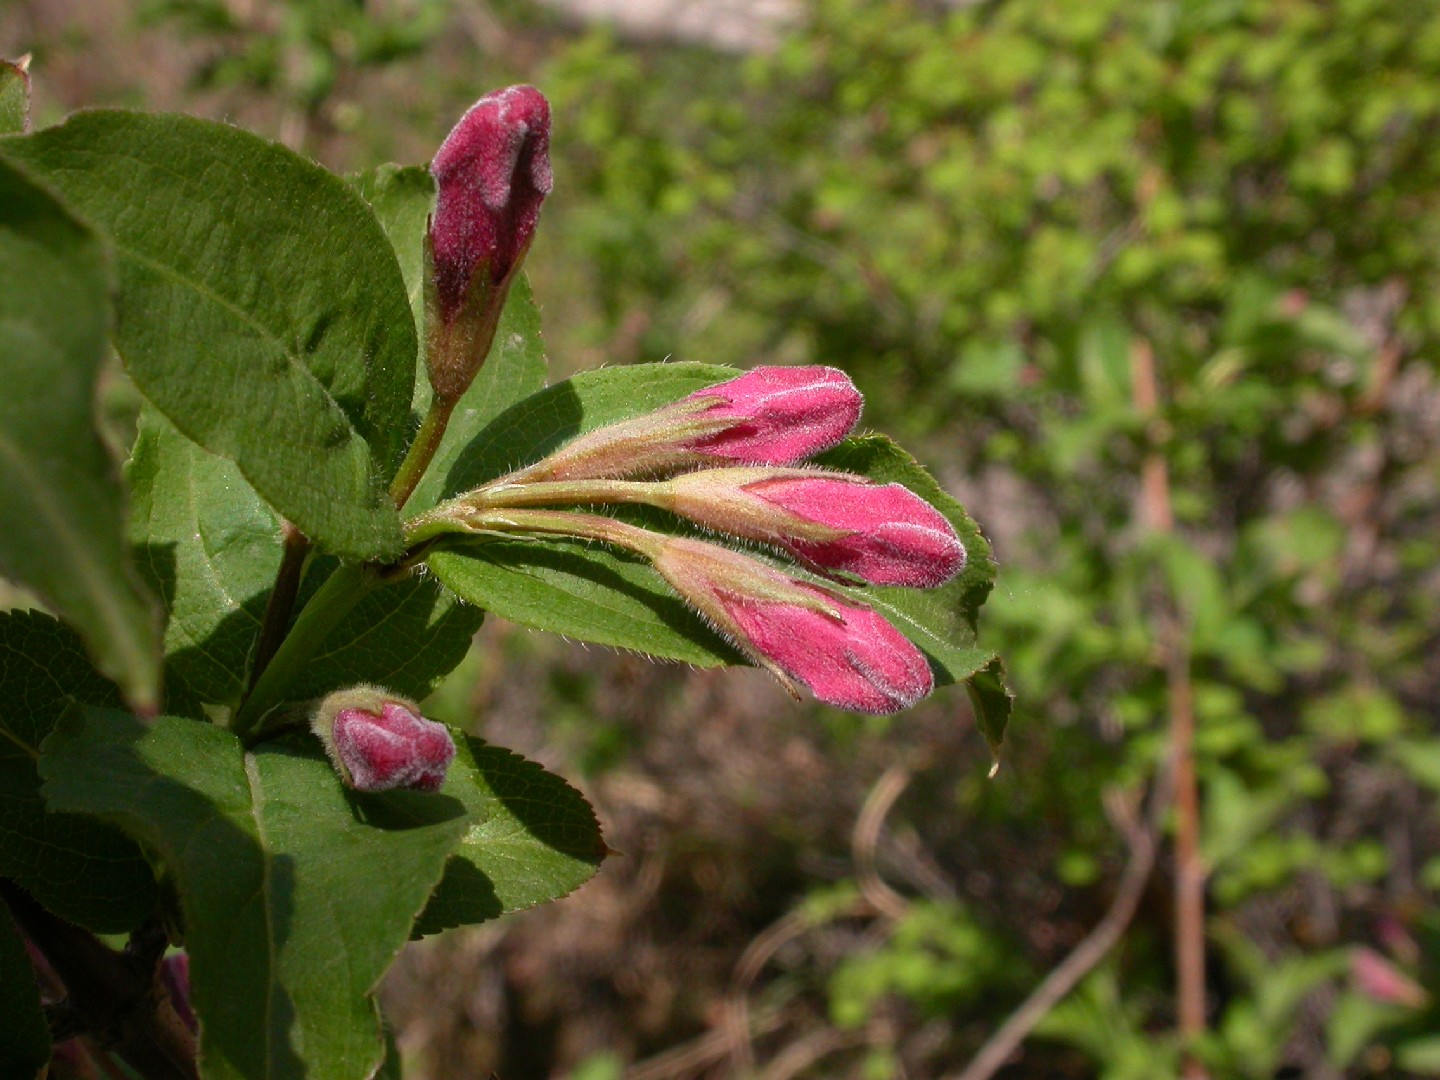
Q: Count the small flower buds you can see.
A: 5